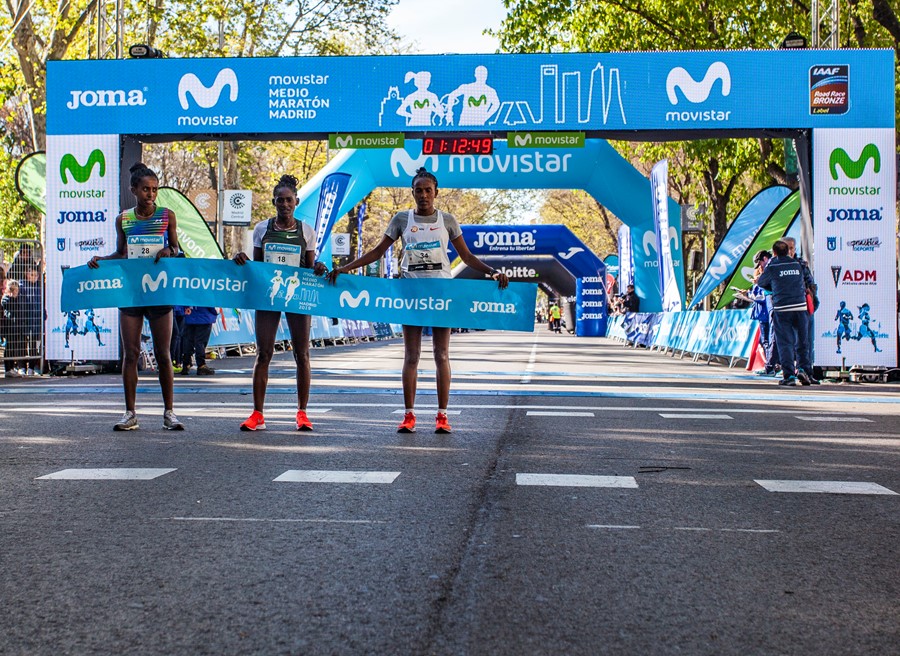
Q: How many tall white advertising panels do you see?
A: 2